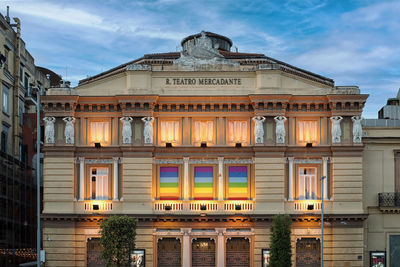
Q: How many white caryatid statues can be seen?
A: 8